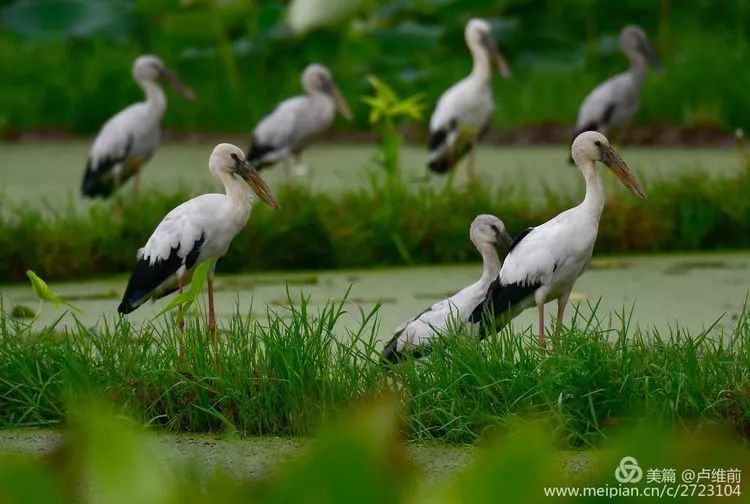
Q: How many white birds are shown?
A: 7